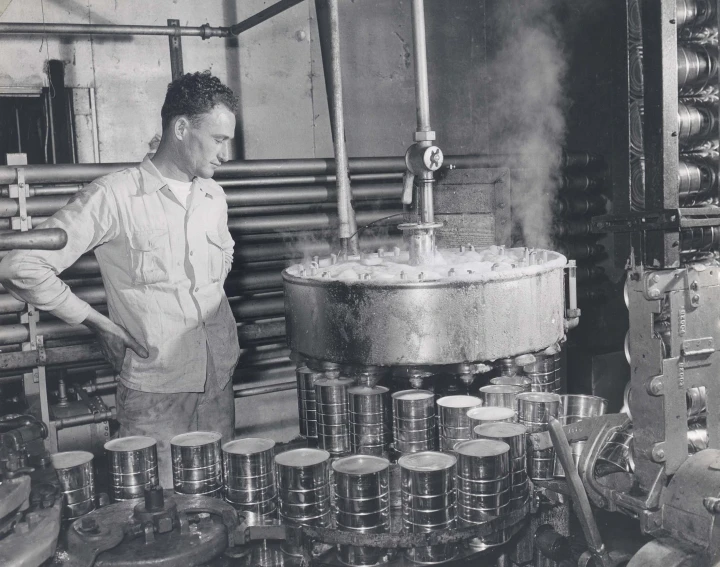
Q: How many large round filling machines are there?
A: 1